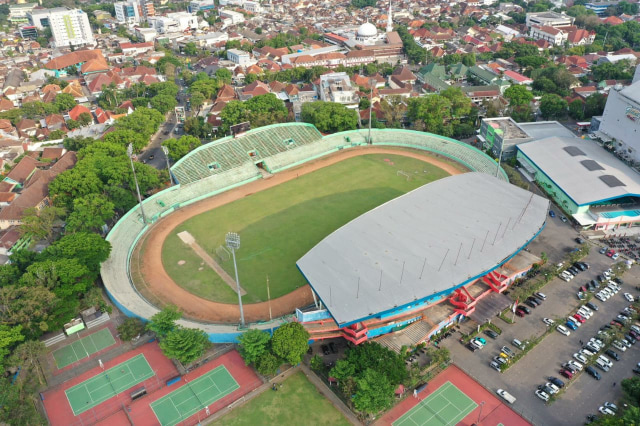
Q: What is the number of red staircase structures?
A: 3